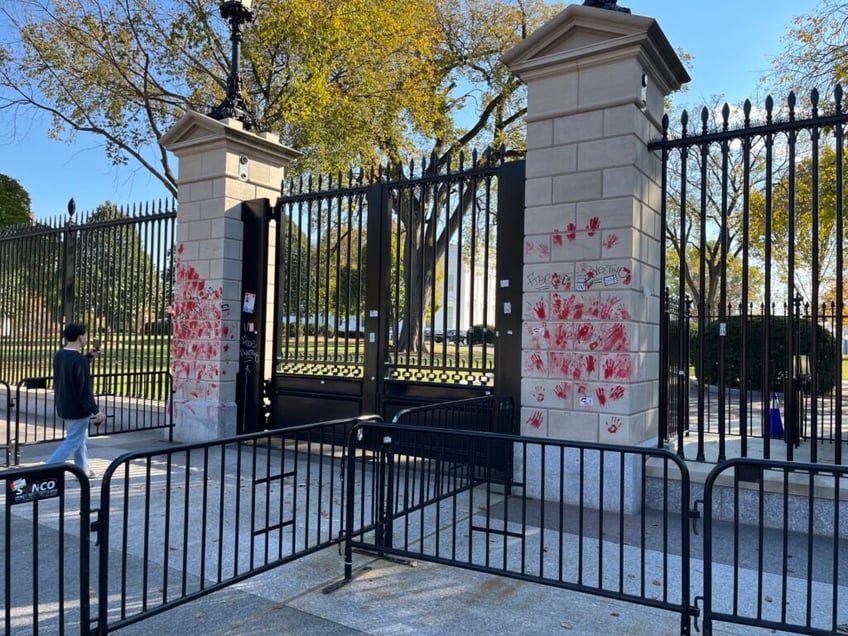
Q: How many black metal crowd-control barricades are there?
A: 7